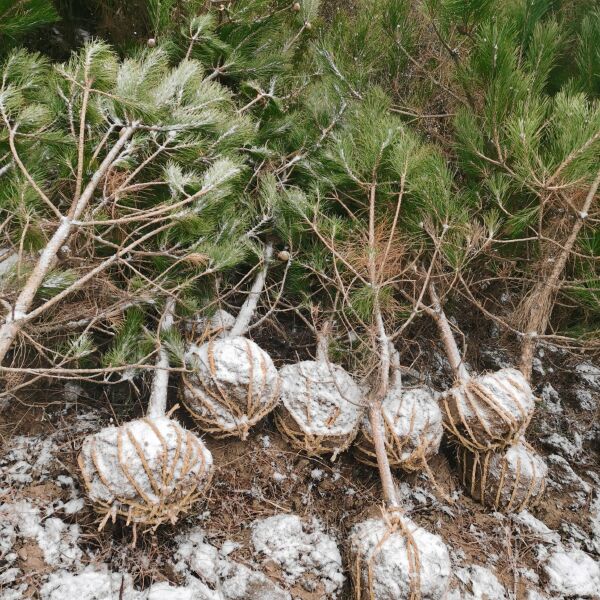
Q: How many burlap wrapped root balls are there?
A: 7